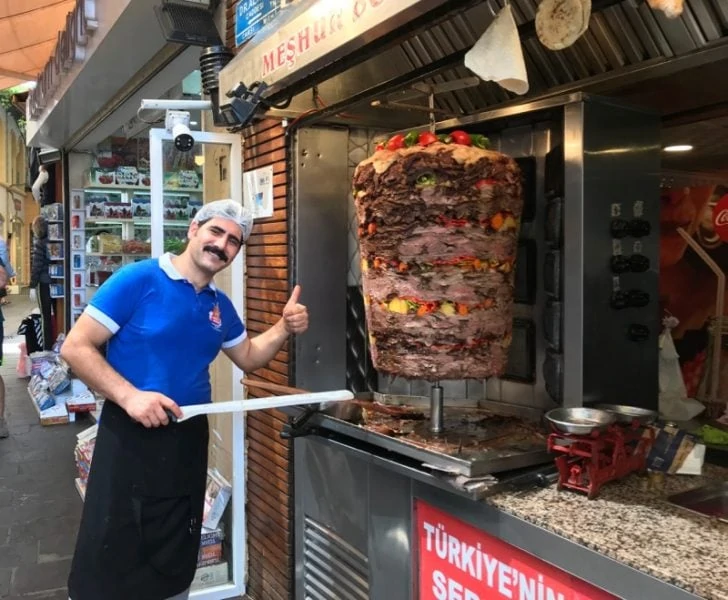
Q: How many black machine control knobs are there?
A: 7